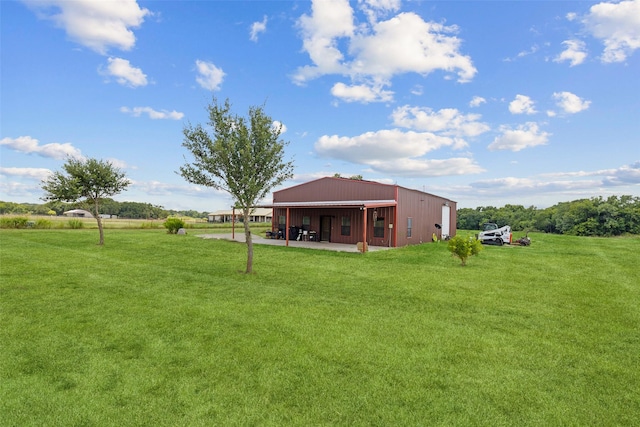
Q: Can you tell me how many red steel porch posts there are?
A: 3